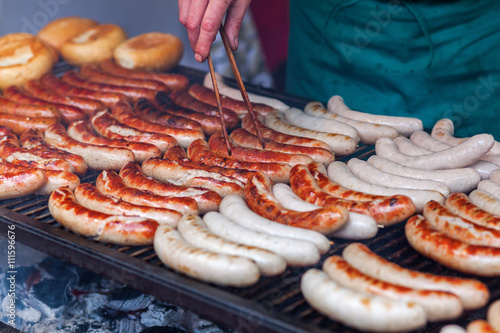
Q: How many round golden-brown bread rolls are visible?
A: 4